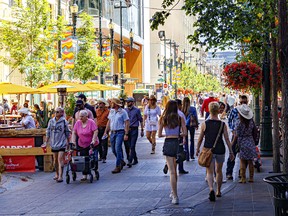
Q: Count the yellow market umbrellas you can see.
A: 3